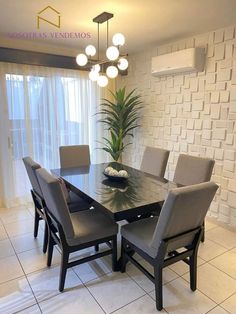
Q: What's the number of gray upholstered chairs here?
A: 6